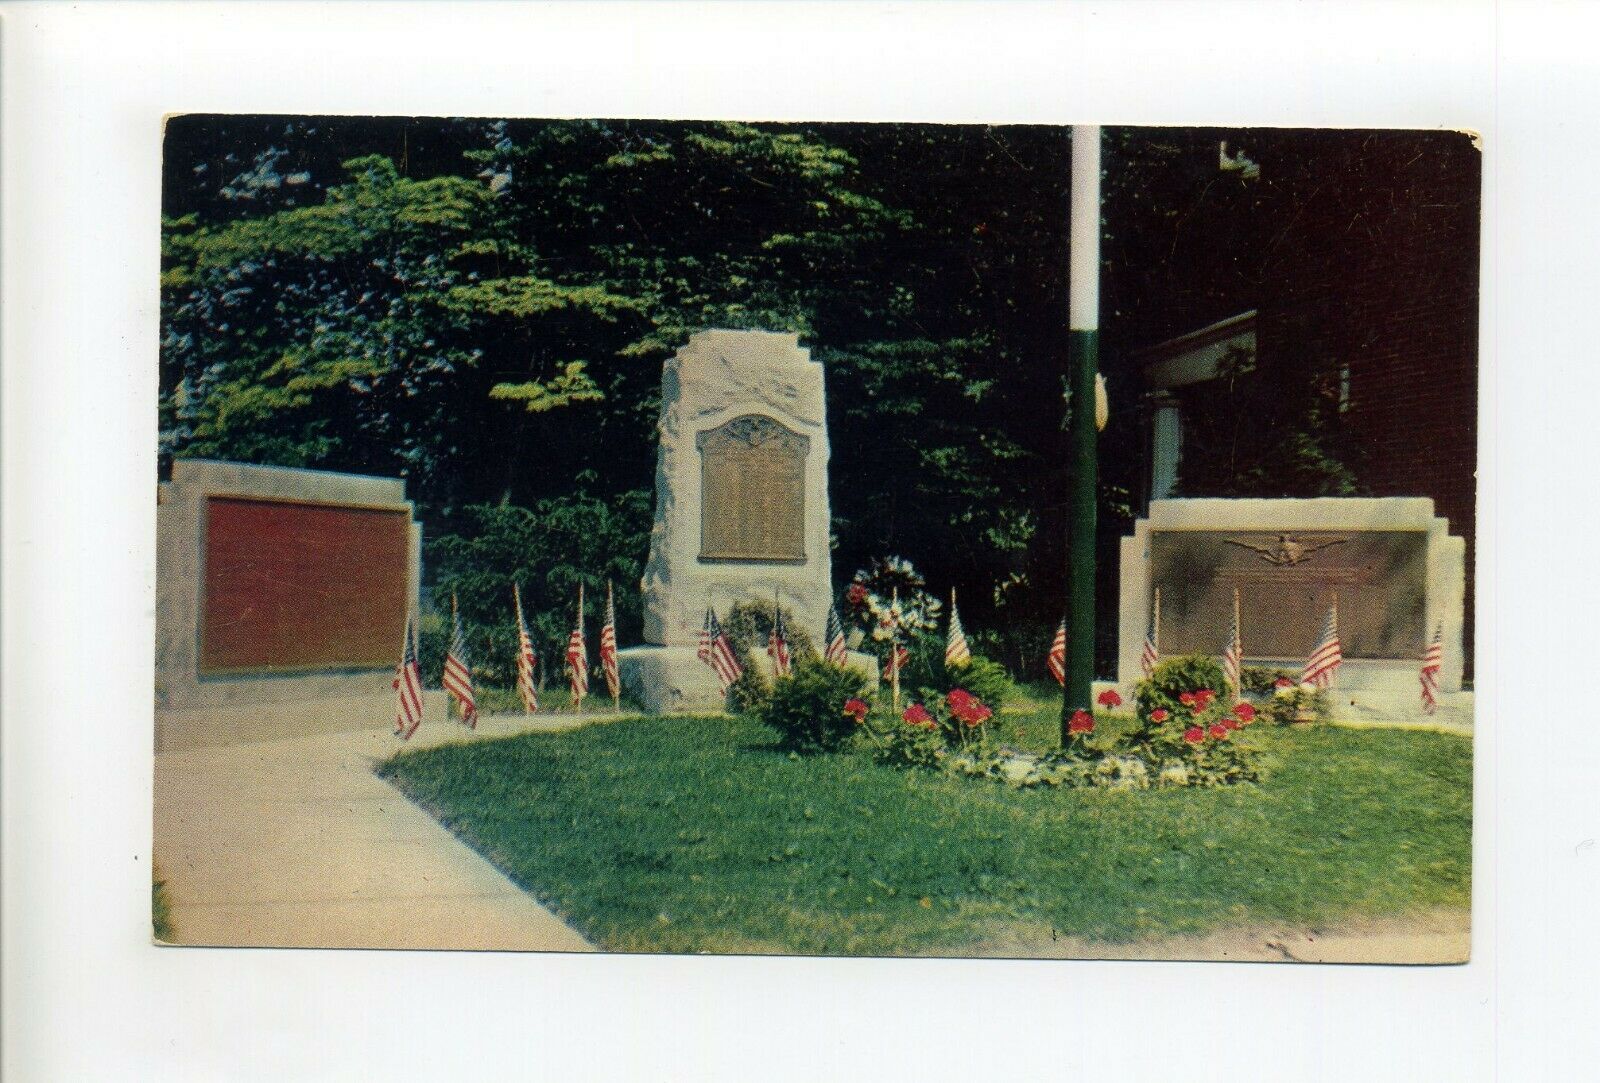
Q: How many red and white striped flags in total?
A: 15